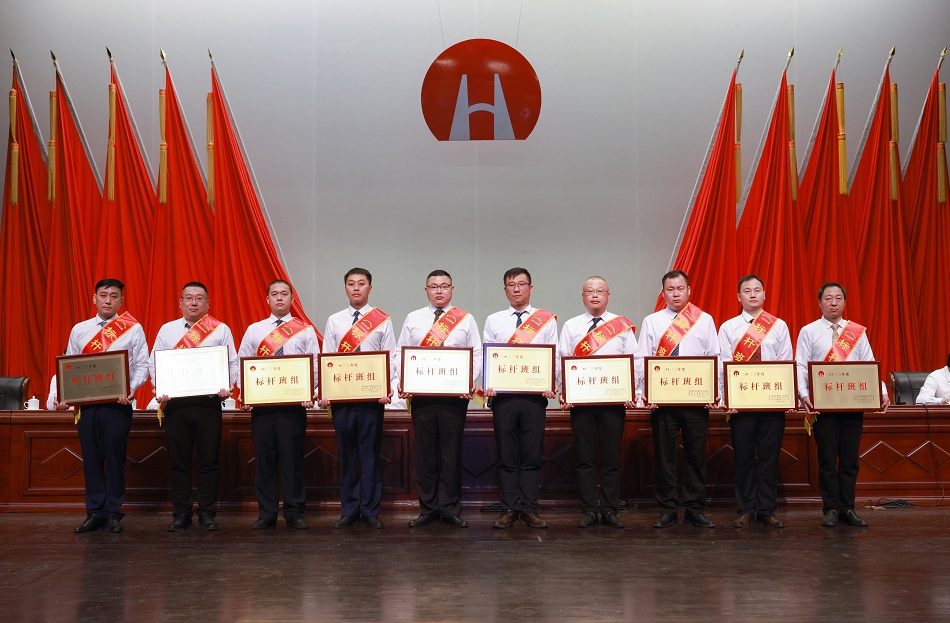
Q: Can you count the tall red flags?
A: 10